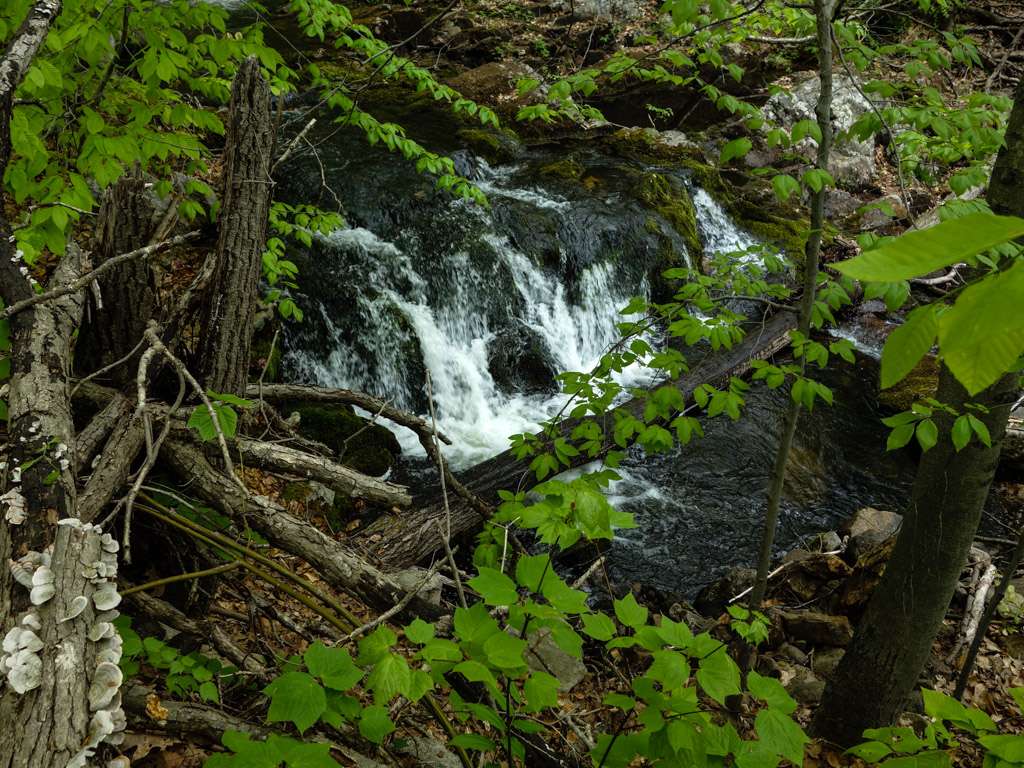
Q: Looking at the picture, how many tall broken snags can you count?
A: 2